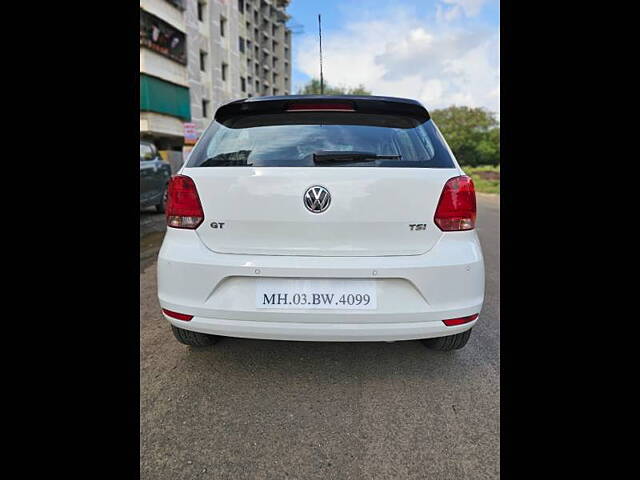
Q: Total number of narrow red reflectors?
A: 2